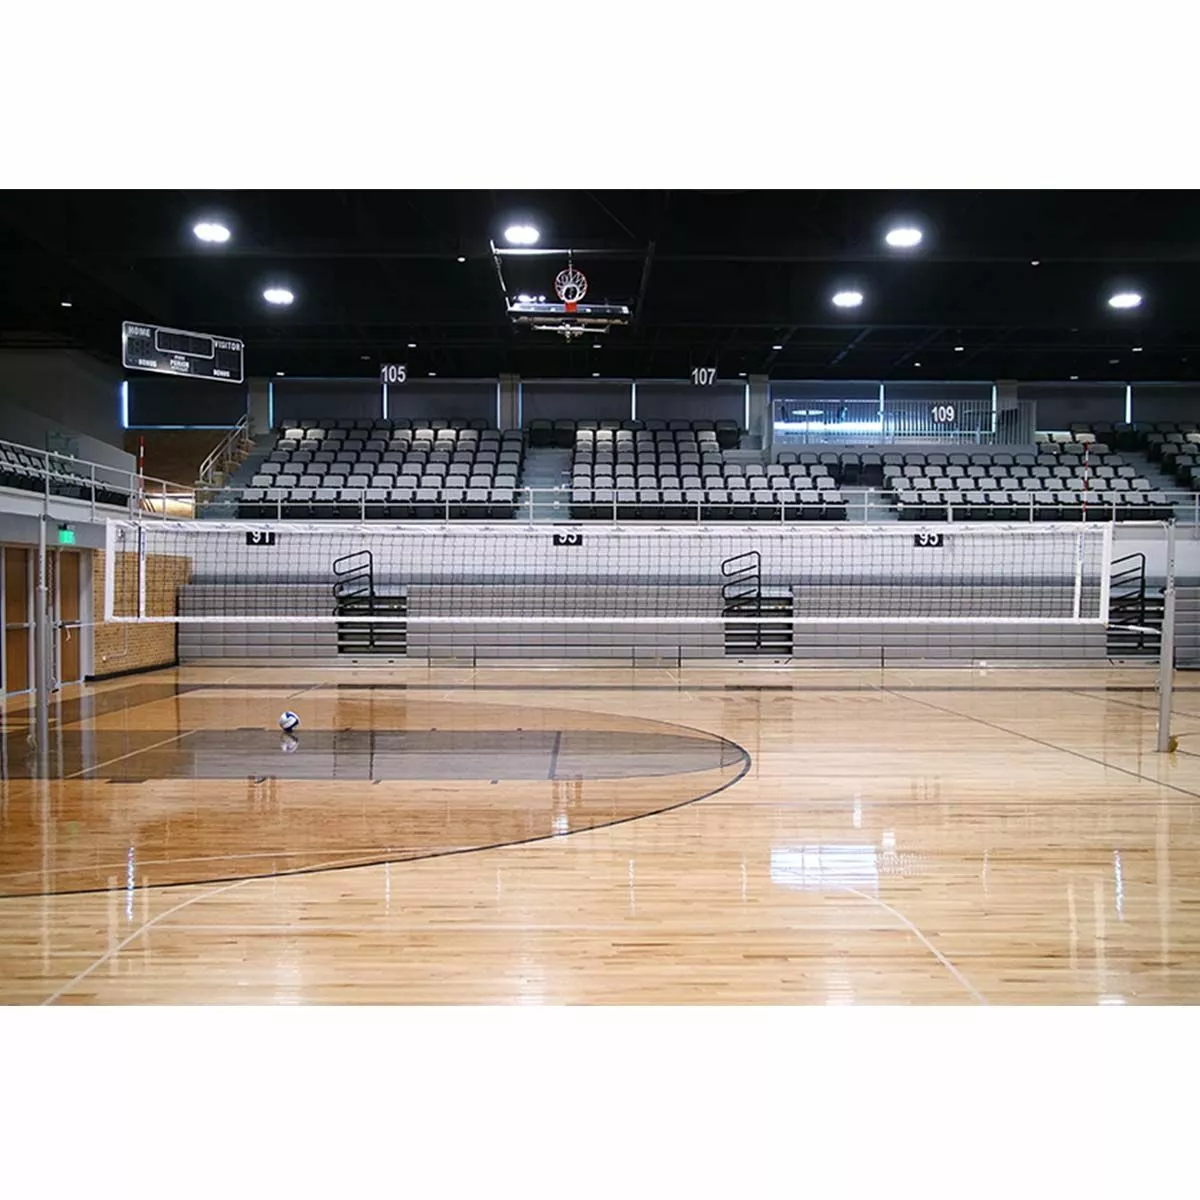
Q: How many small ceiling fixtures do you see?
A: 14